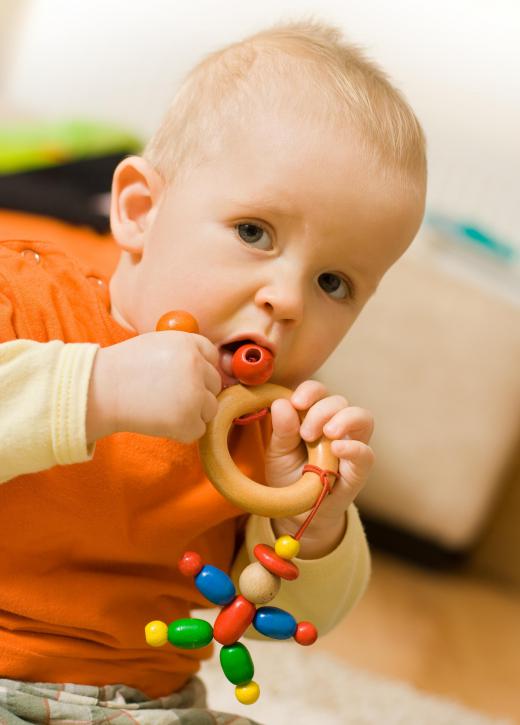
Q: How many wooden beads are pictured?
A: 14